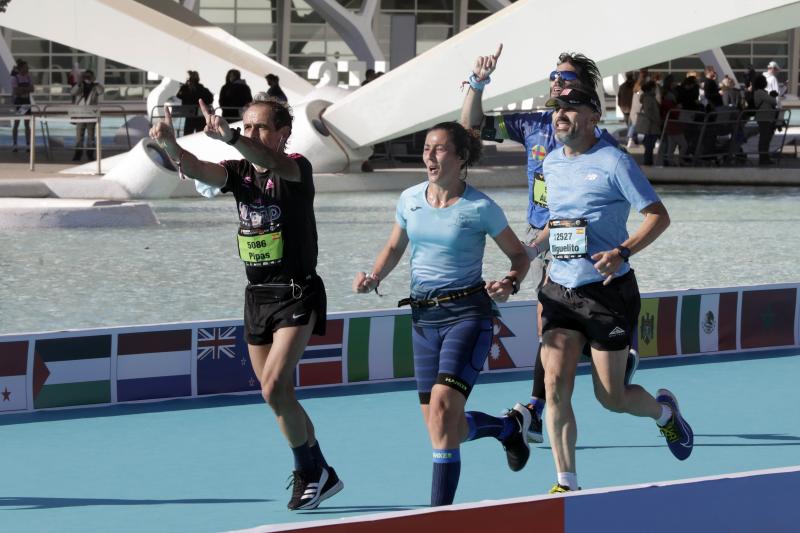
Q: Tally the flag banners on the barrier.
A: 10